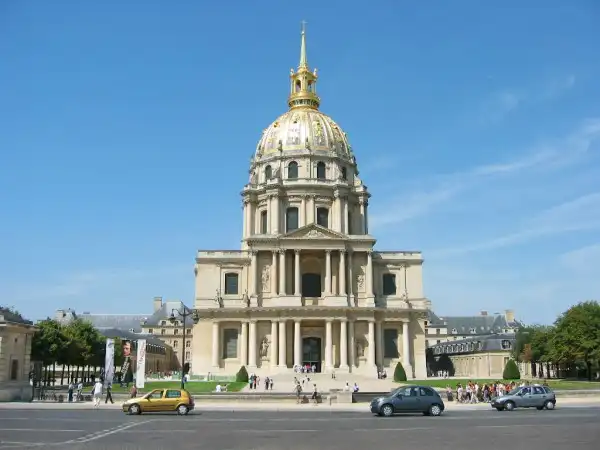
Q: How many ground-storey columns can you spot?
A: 12